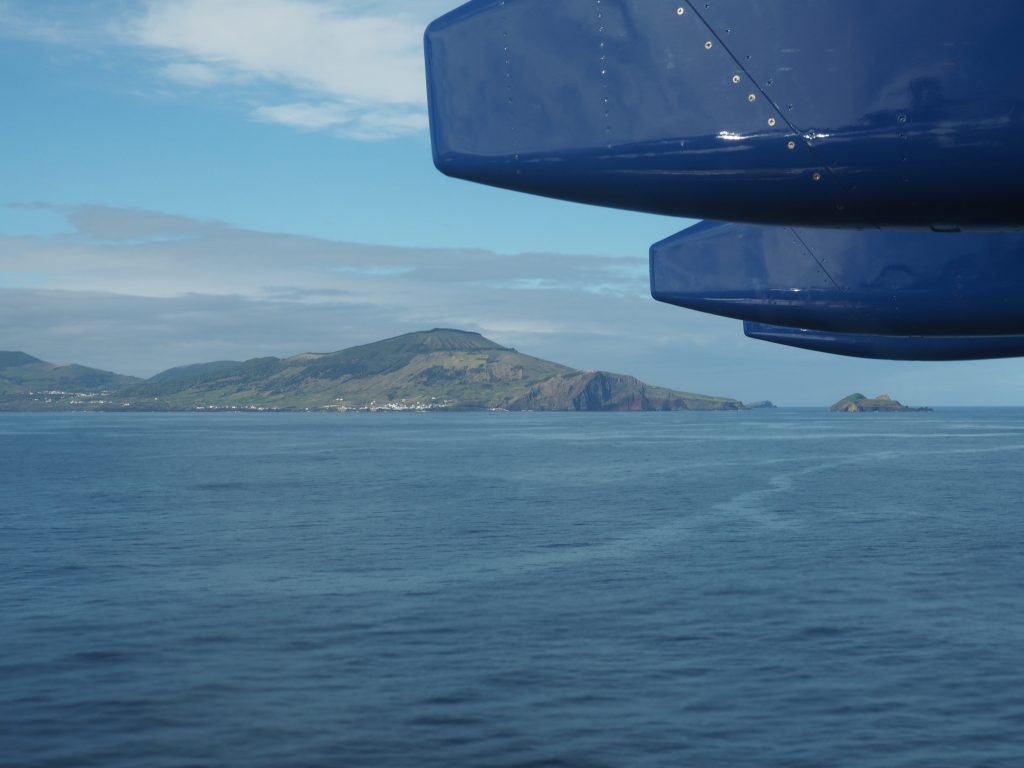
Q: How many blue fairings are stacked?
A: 3